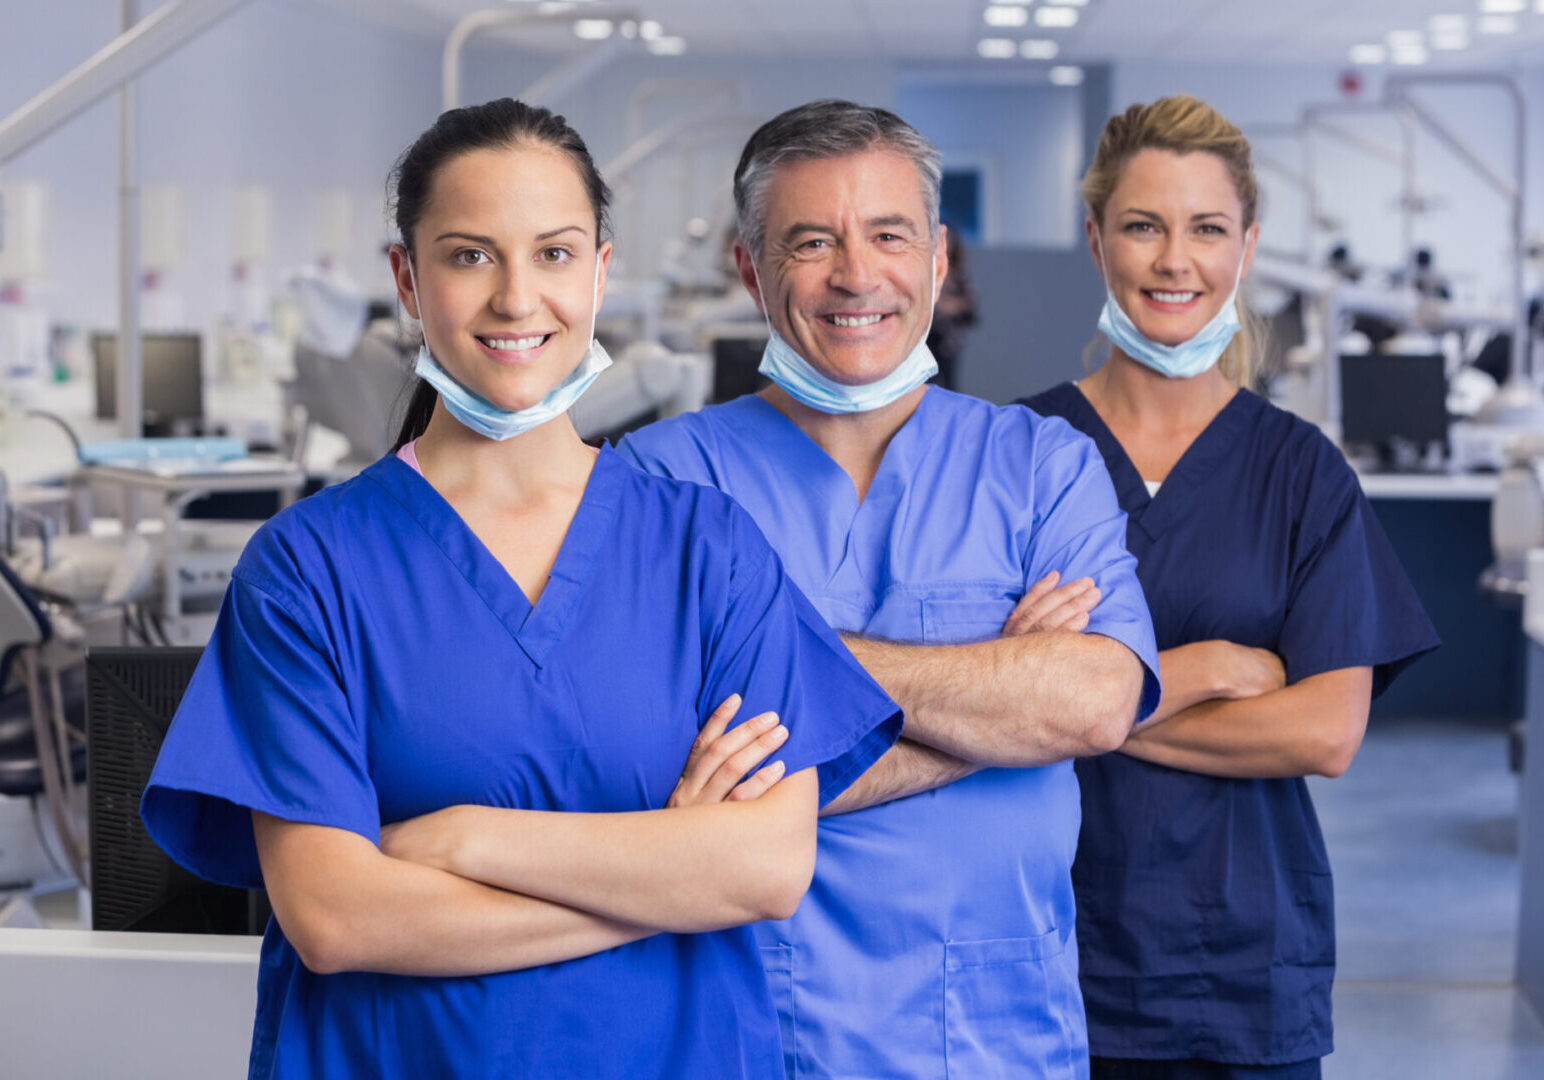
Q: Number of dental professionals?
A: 3